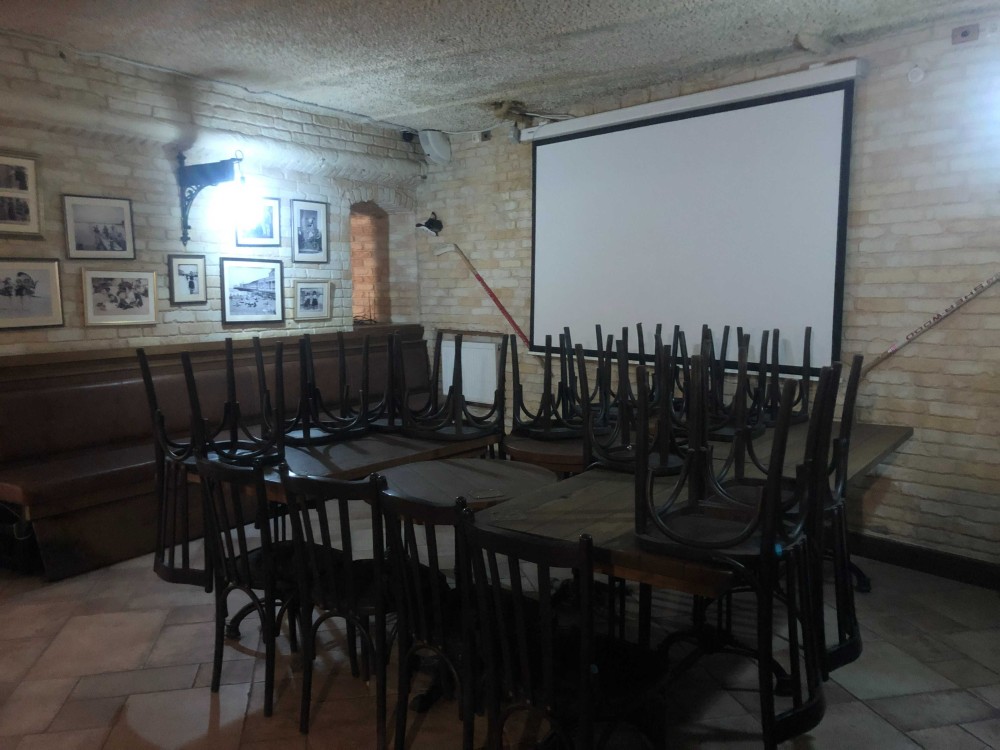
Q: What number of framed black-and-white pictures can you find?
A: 9